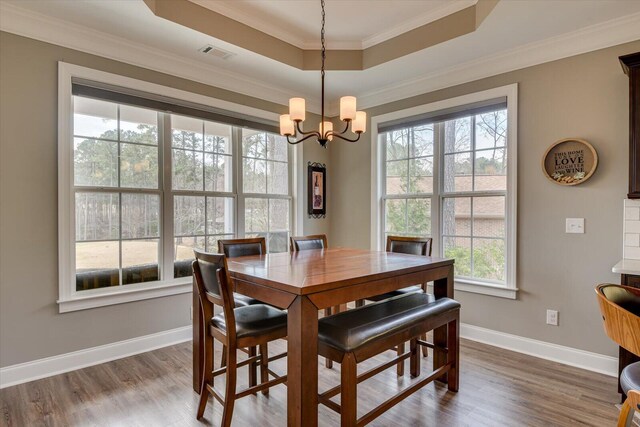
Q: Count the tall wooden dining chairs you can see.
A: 4